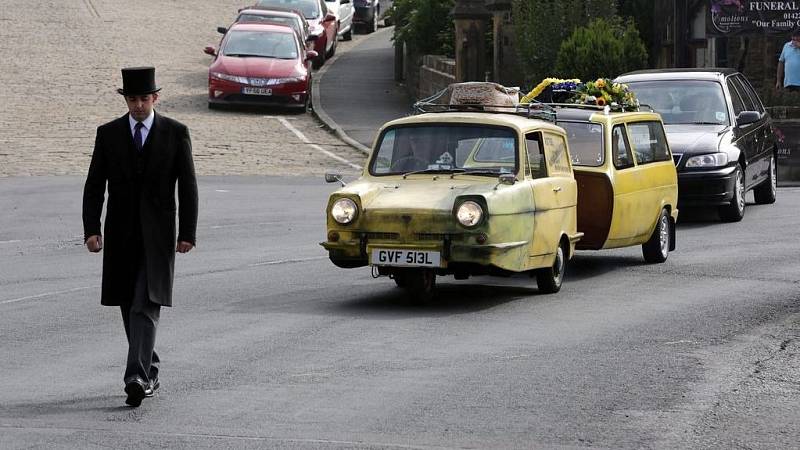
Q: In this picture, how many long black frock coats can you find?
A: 1